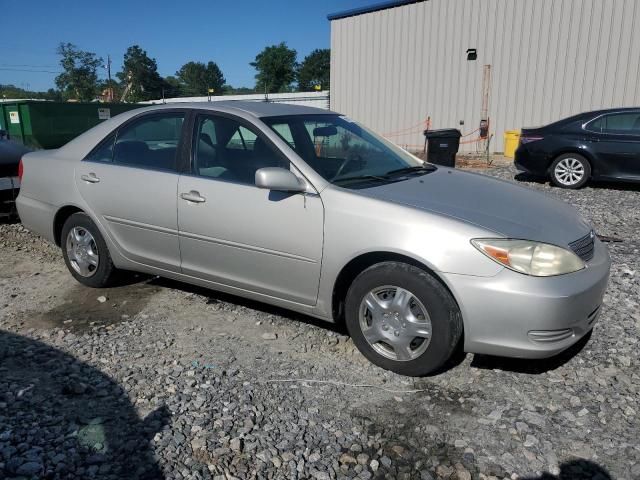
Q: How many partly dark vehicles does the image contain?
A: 2